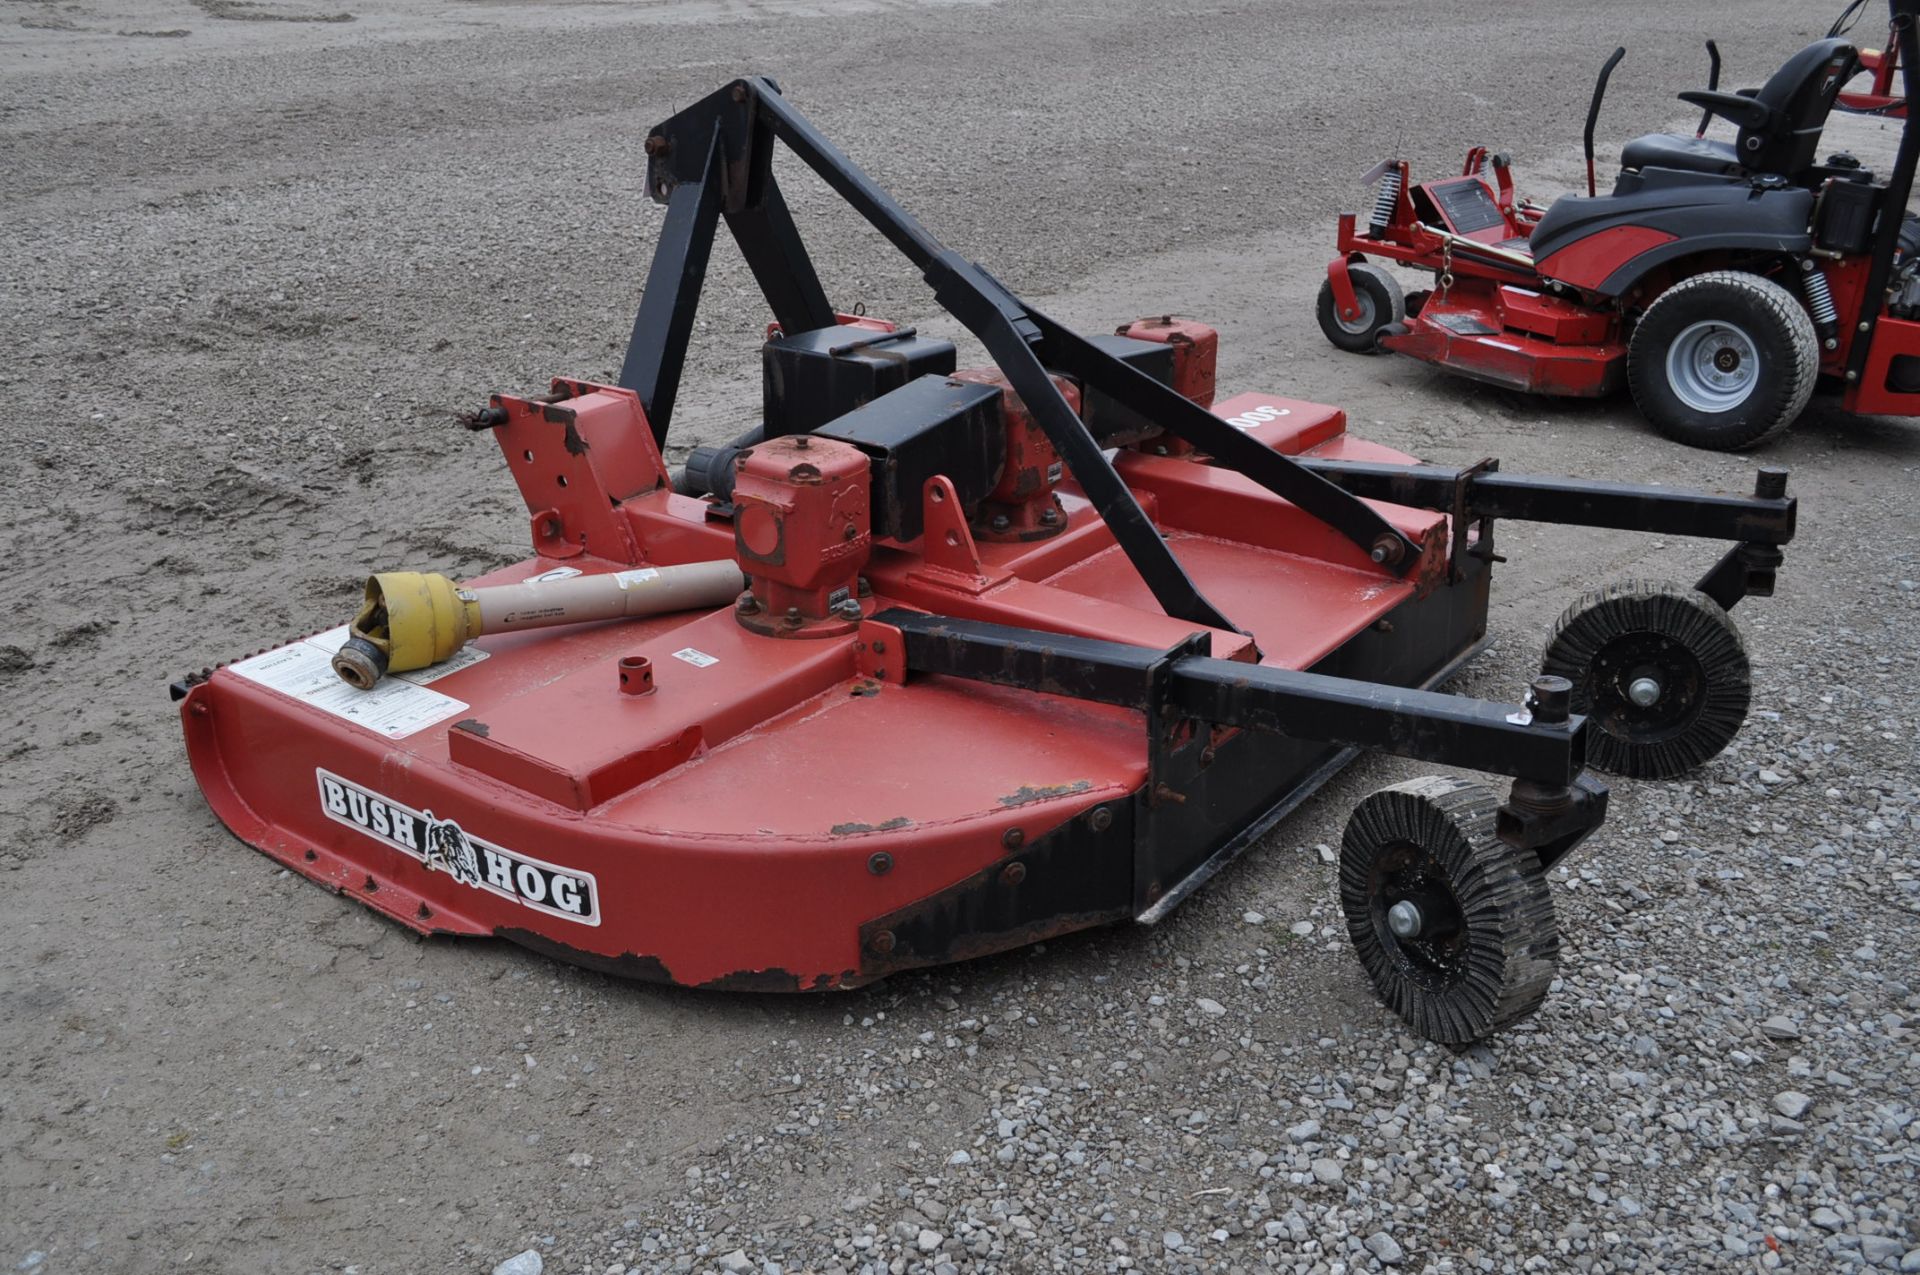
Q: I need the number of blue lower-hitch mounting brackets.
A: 0